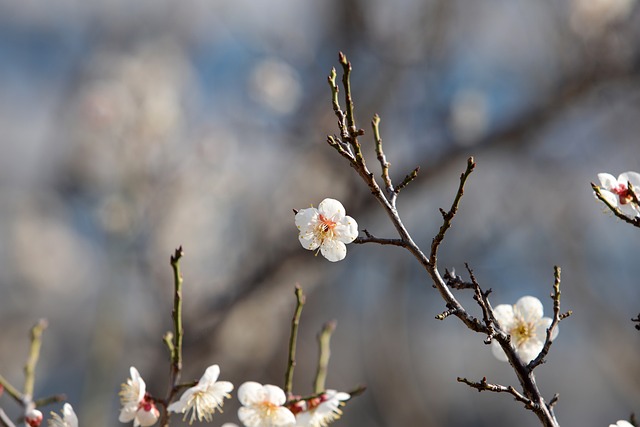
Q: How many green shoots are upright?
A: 4